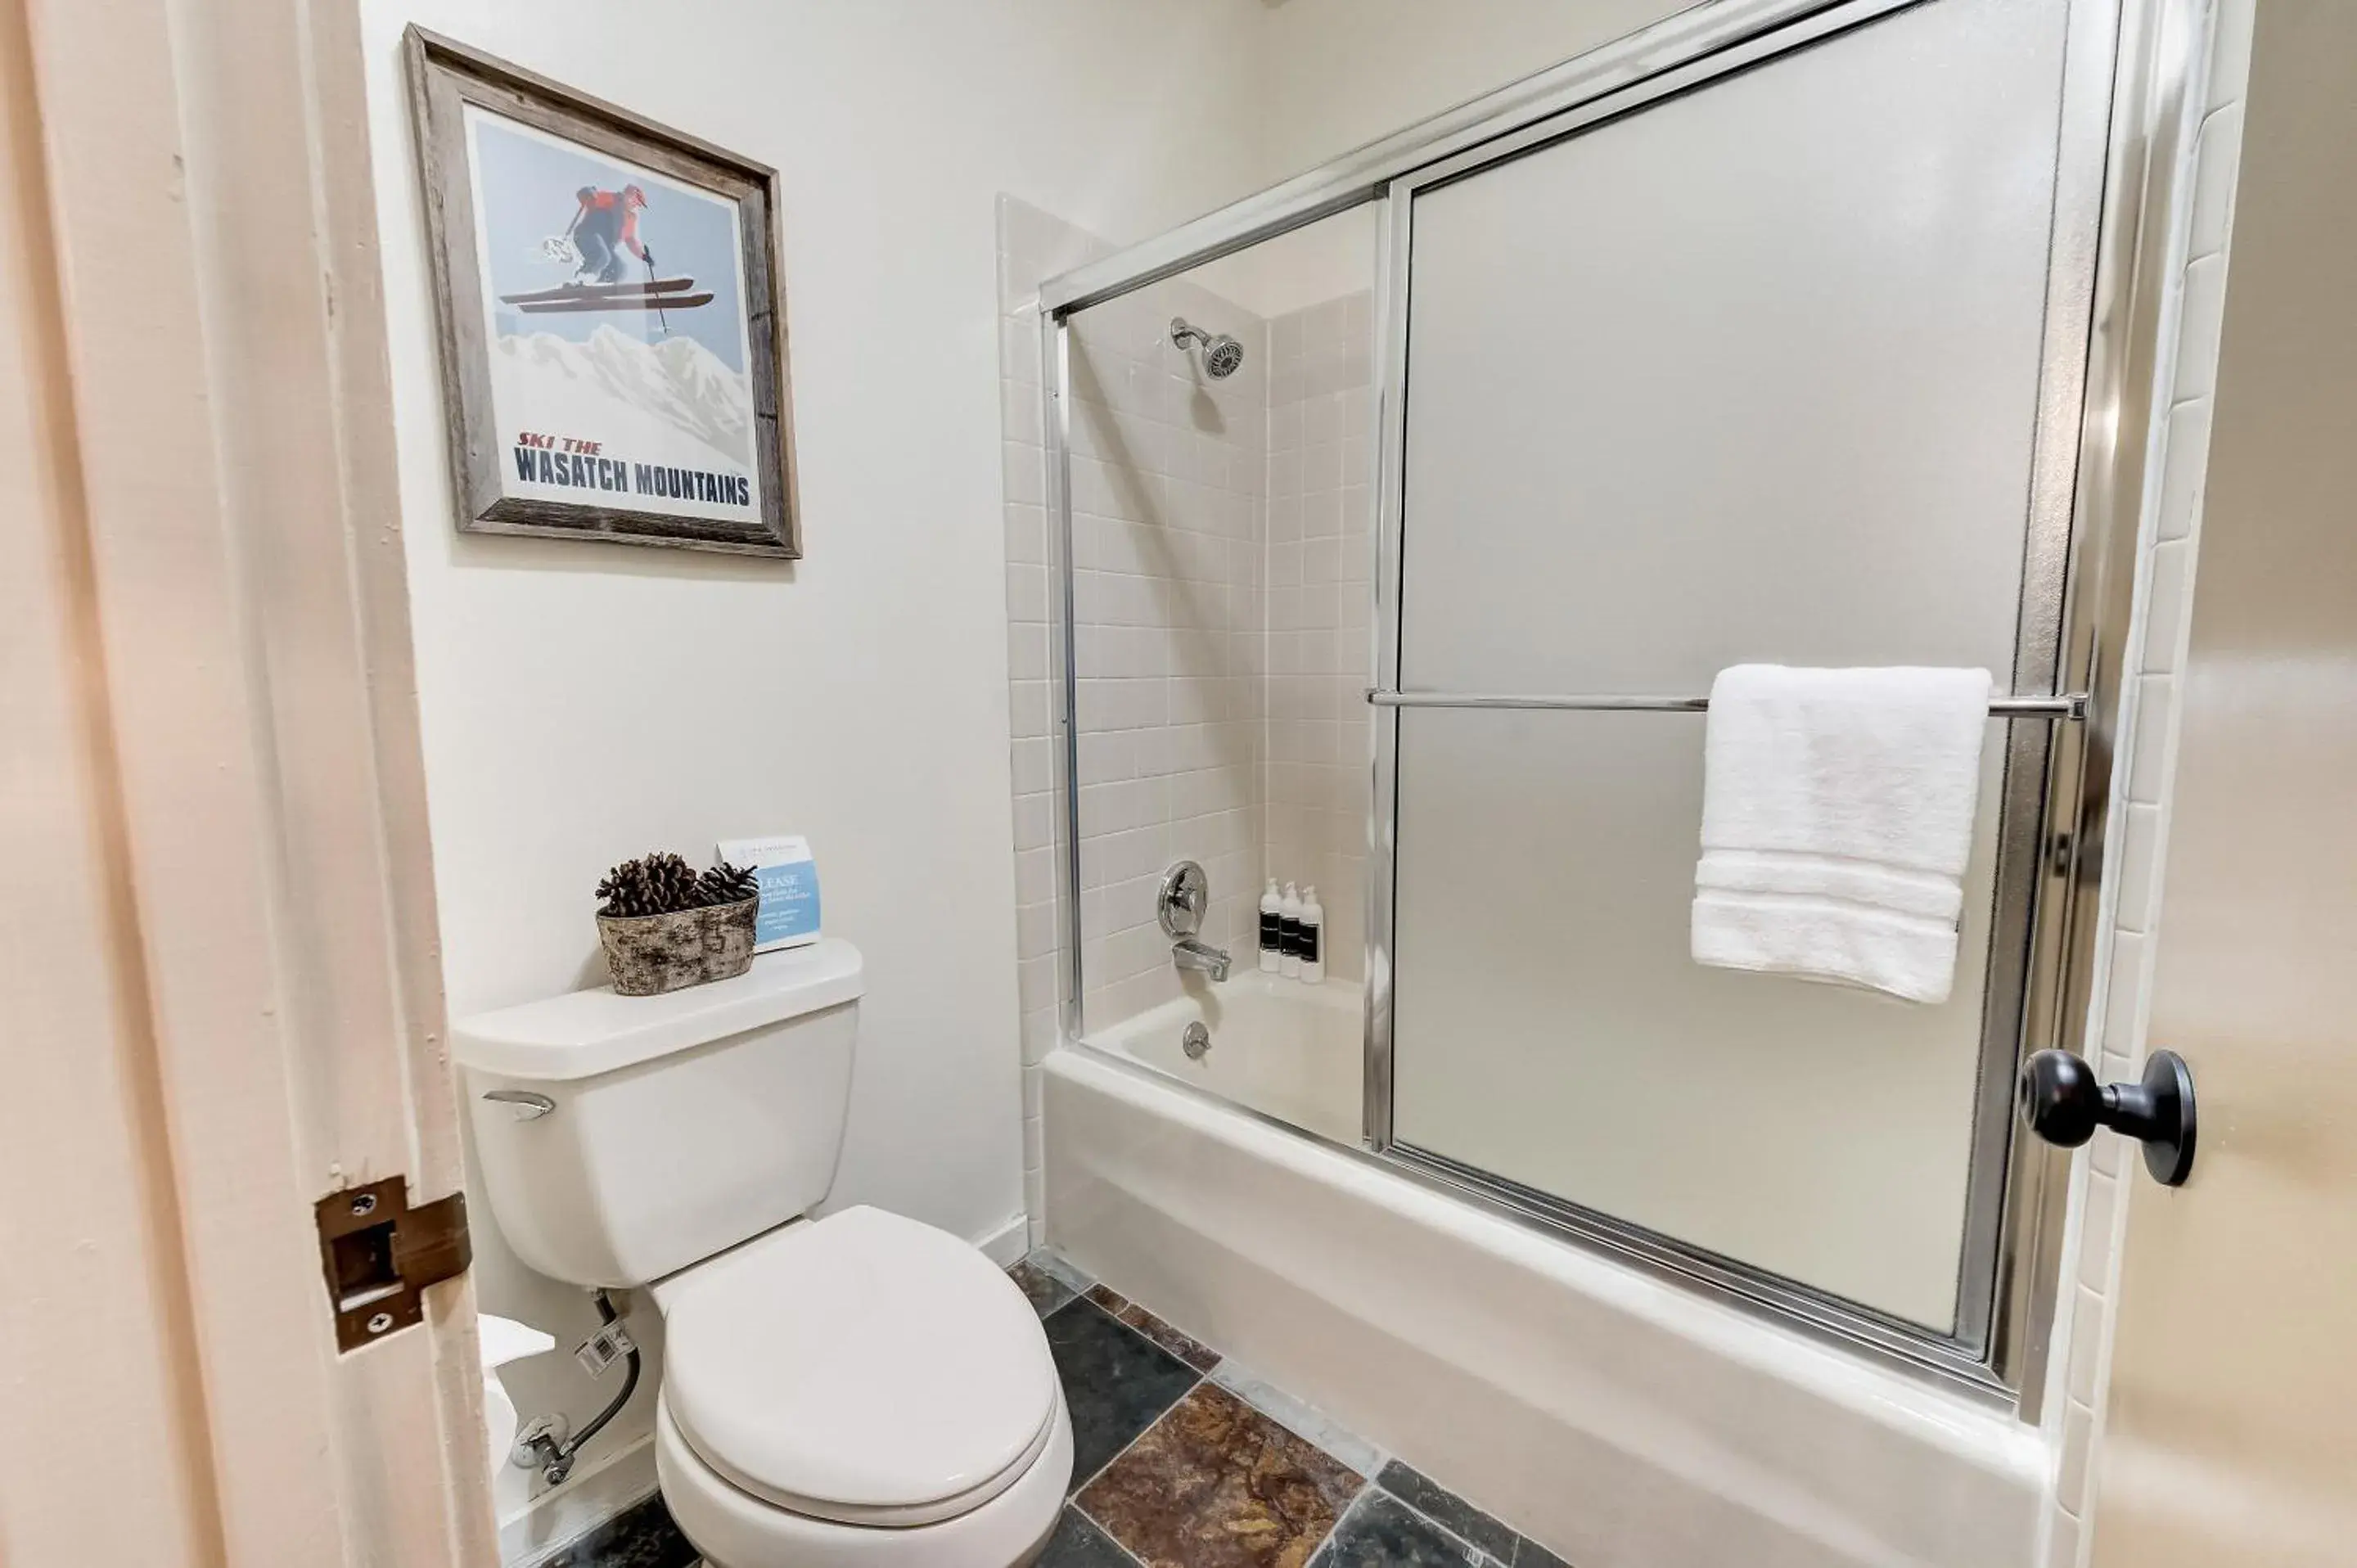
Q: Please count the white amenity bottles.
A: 3